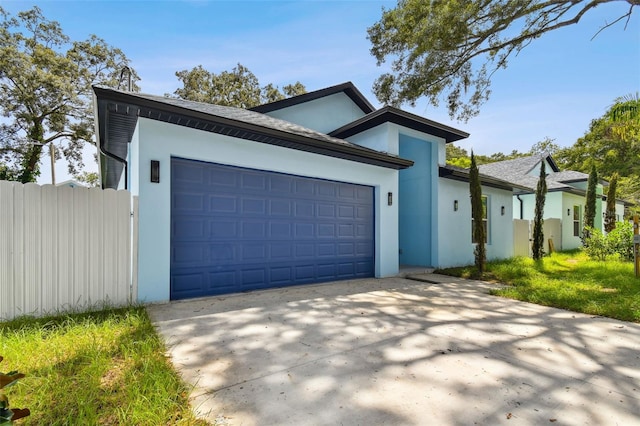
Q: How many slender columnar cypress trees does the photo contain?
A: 4